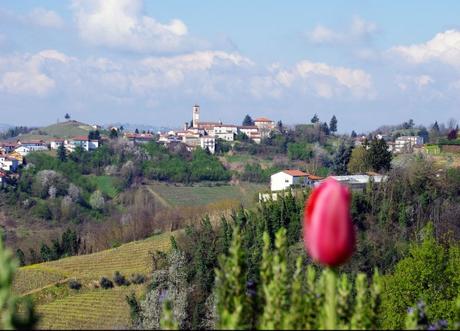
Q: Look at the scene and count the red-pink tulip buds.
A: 1